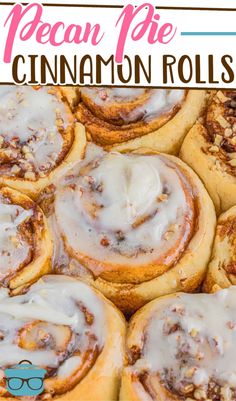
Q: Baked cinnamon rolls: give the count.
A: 8